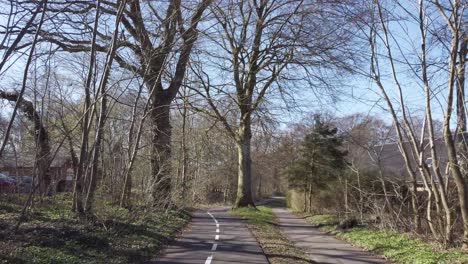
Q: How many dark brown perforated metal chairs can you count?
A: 0